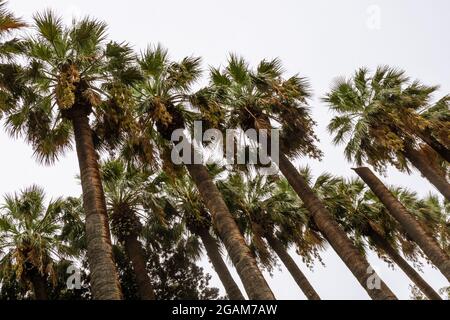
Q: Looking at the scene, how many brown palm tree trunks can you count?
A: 11